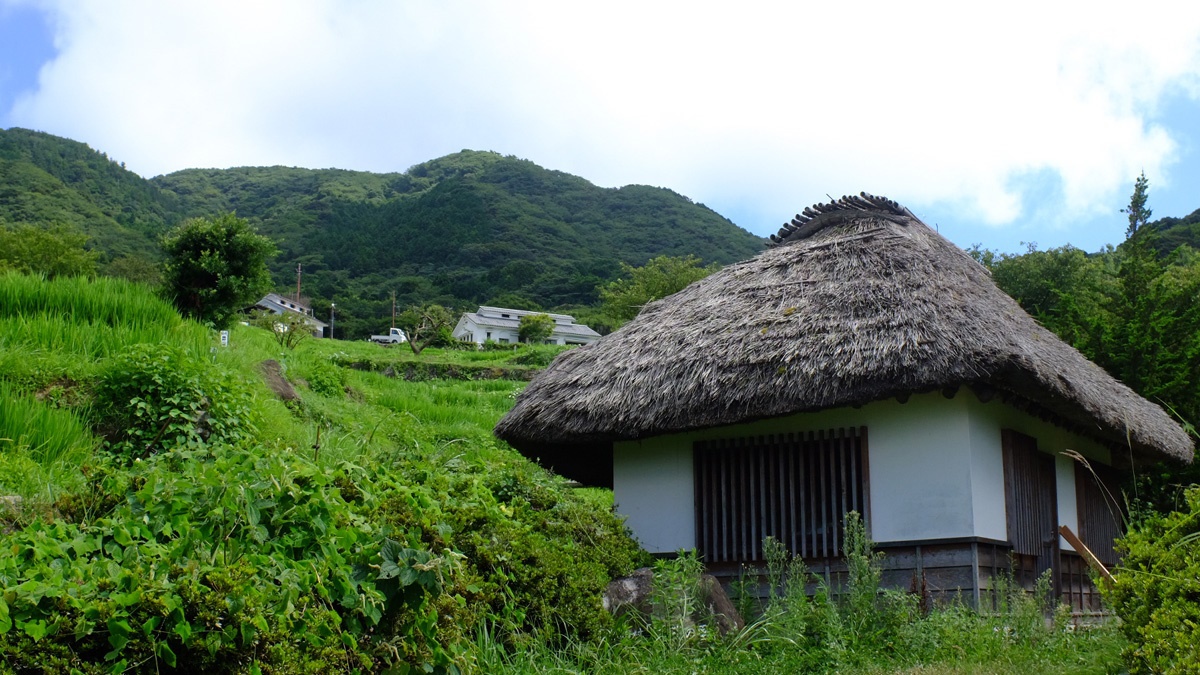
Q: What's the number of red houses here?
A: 0